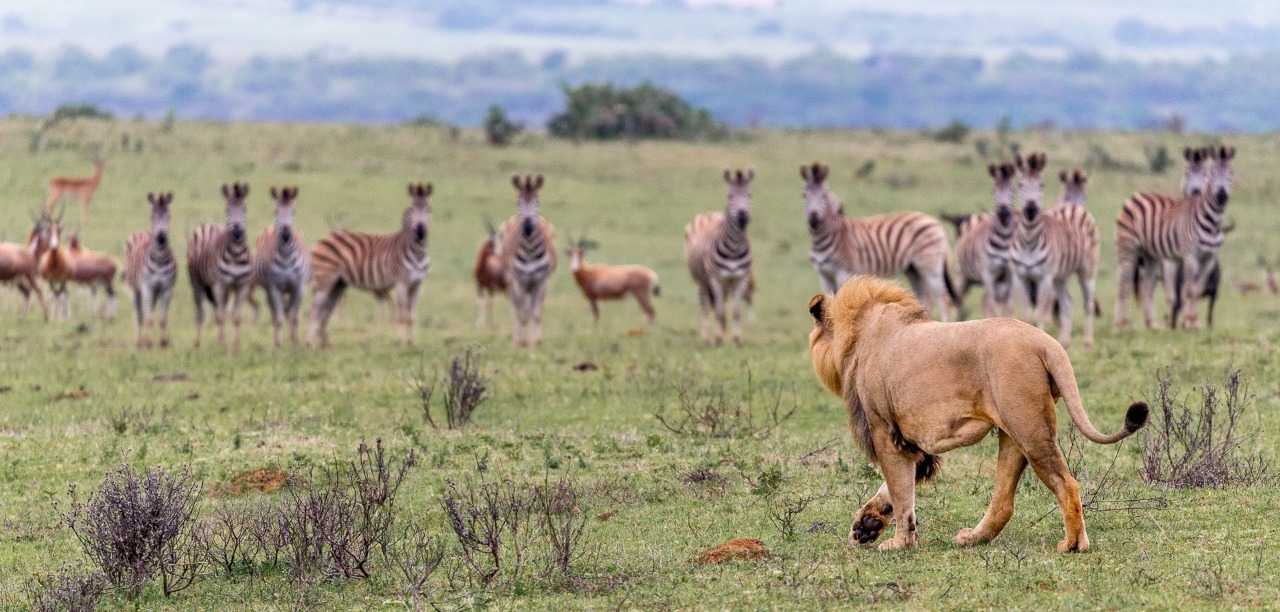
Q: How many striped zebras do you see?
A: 12